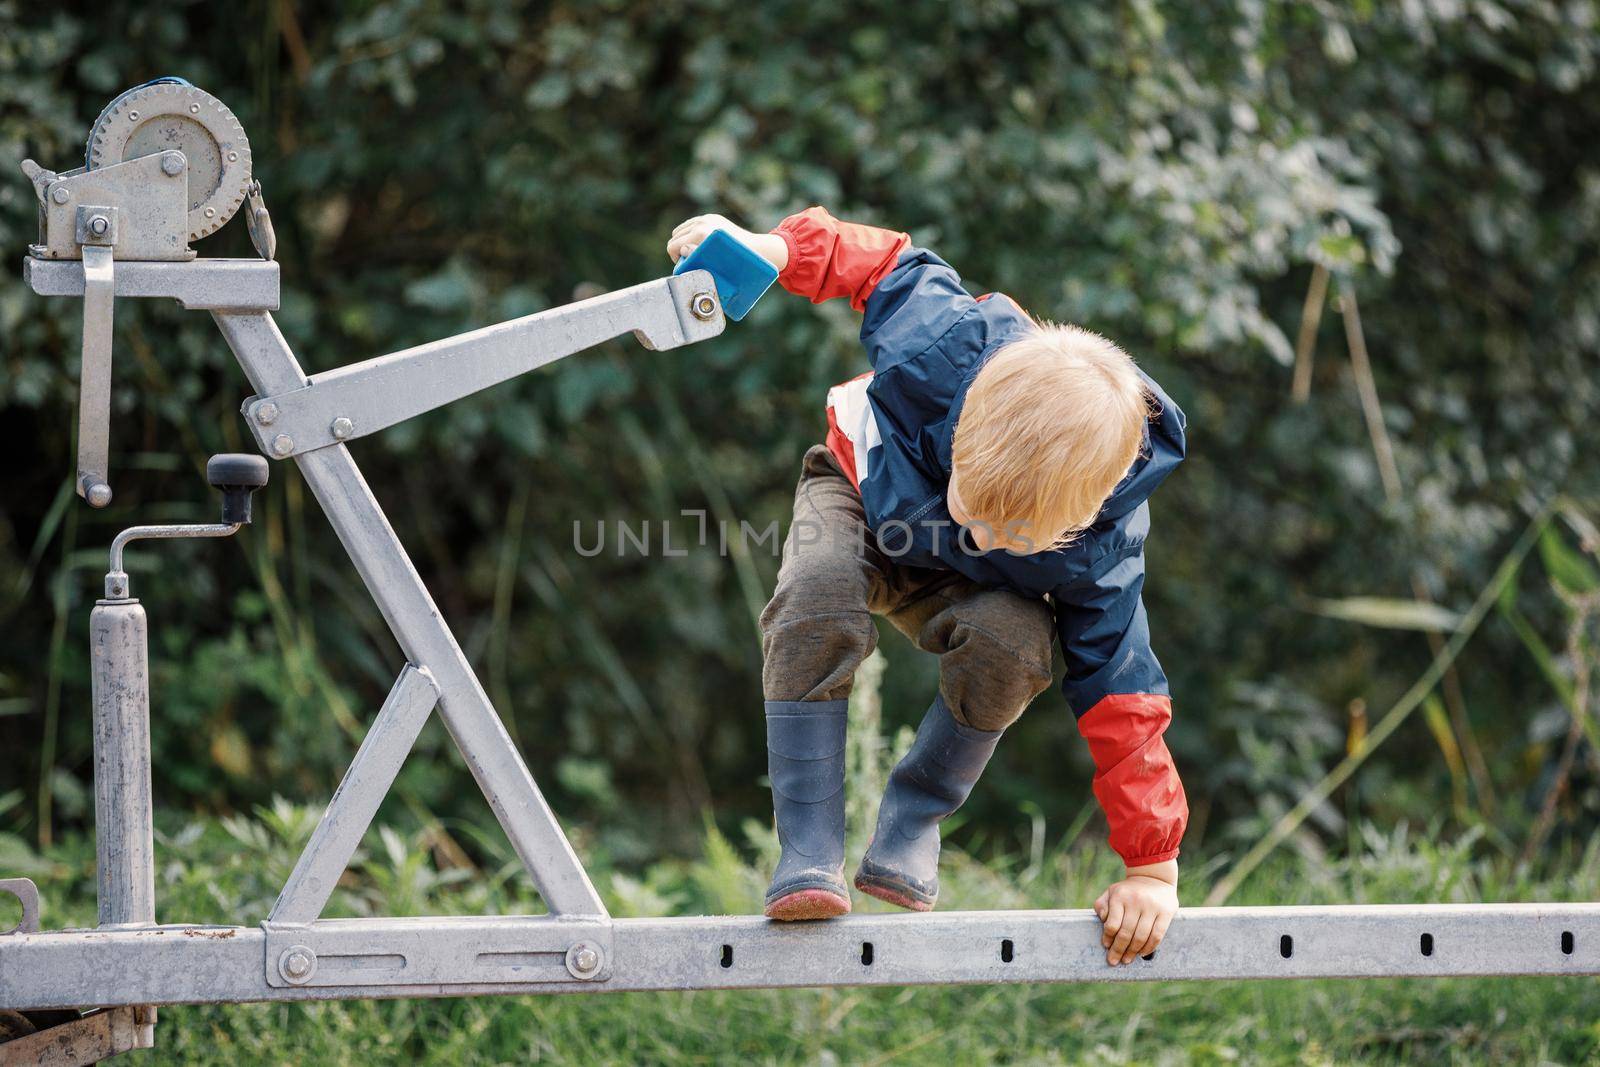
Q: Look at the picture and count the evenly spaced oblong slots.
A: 7